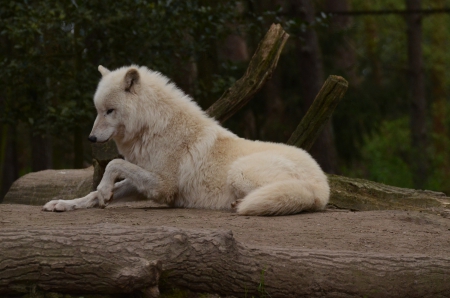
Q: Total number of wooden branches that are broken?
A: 2